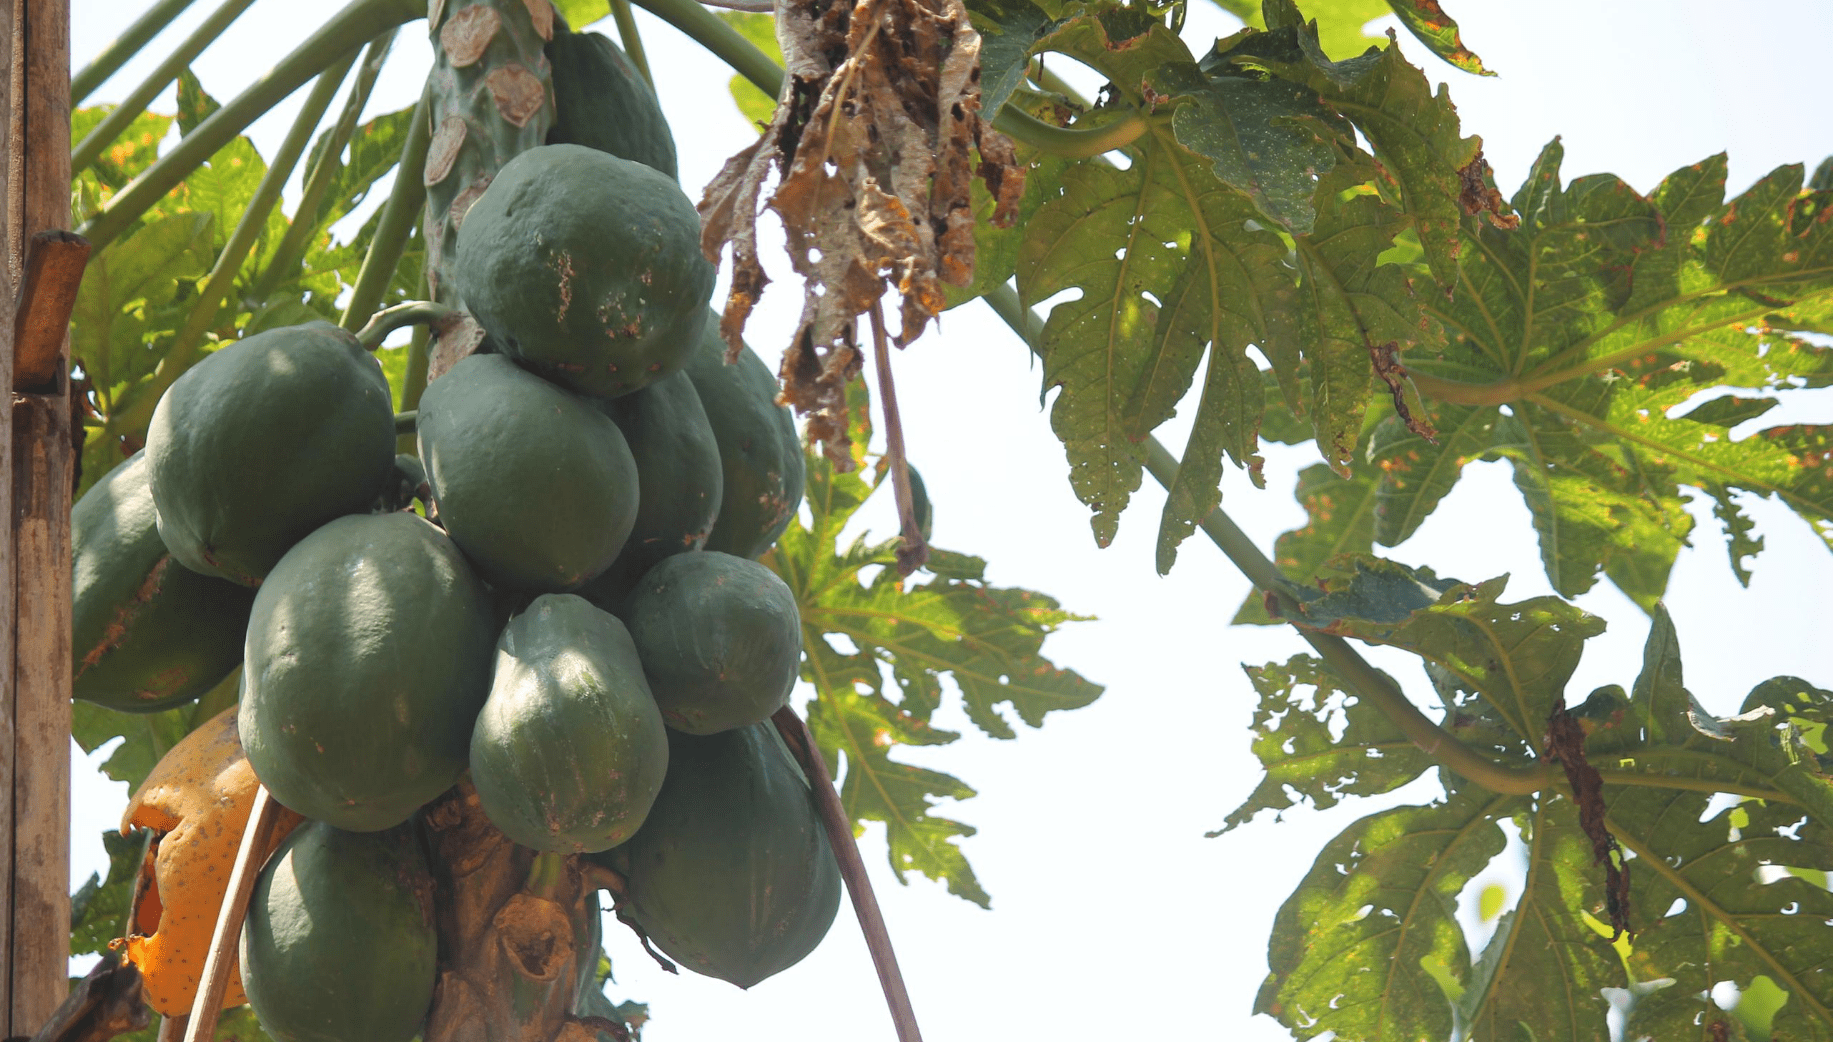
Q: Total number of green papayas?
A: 12